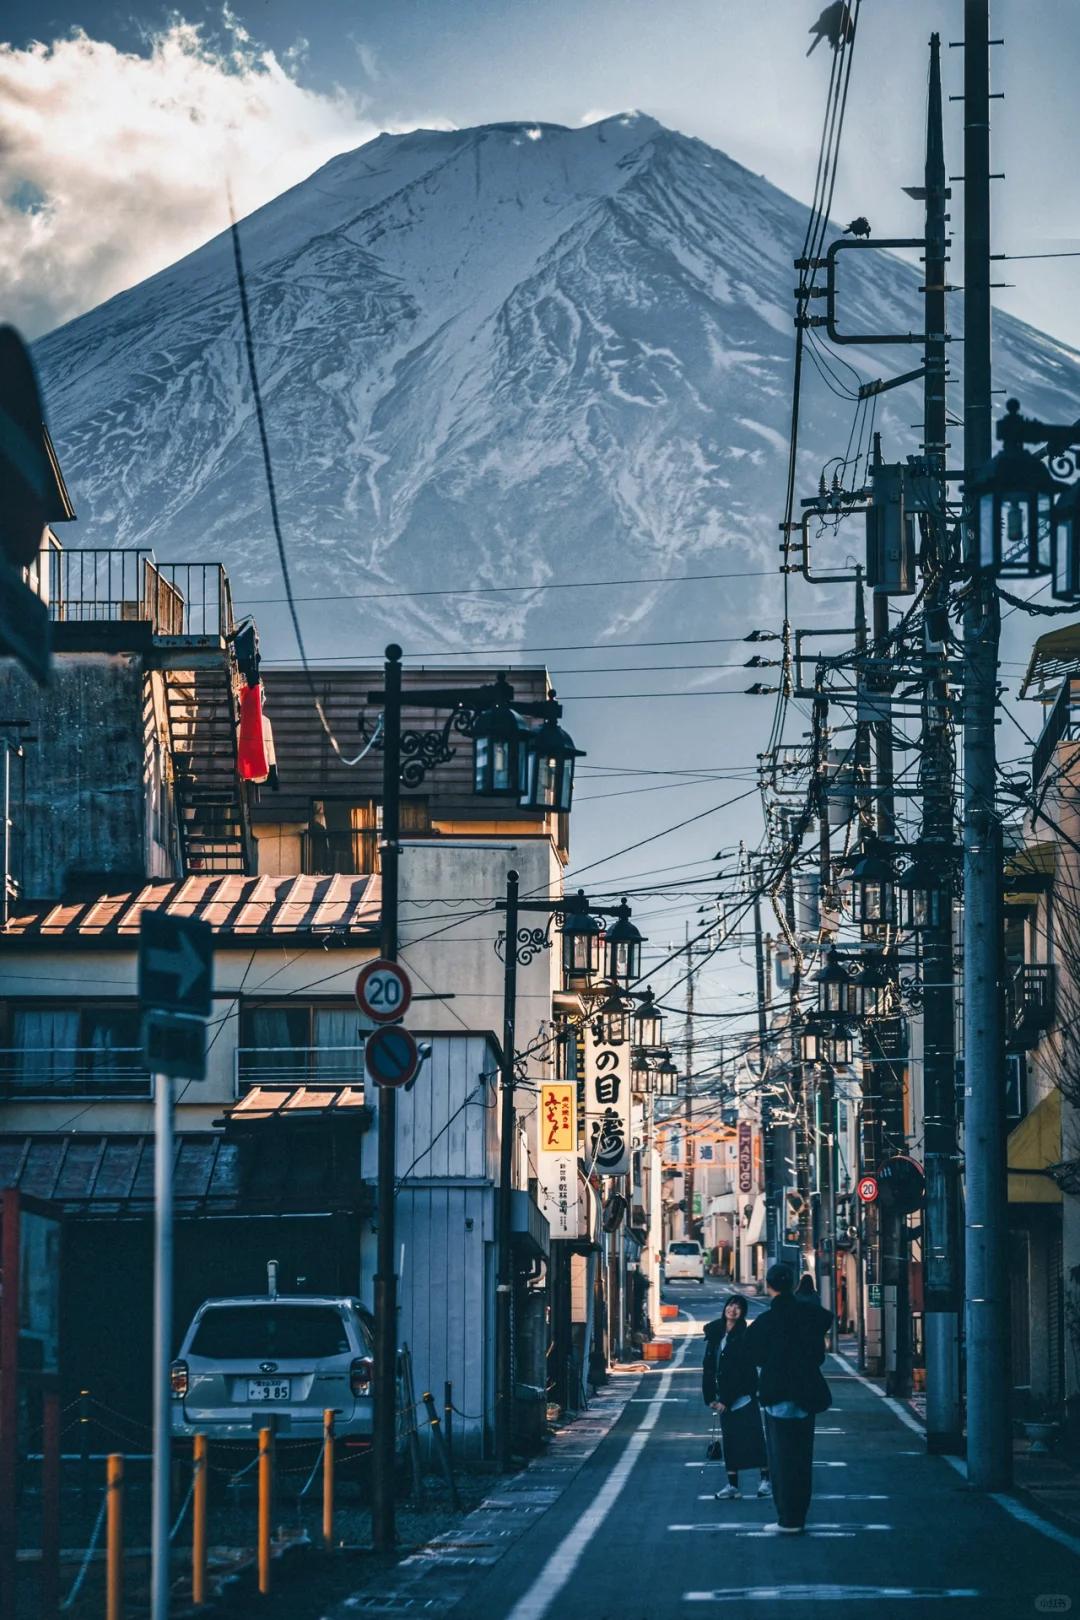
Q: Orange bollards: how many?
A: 4